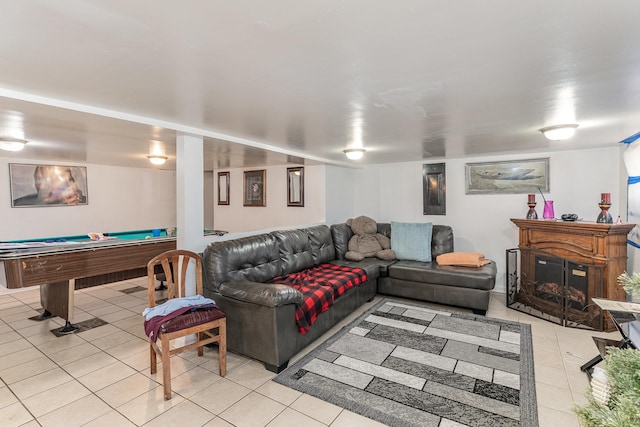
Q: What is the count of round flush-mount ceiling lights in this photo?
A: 4